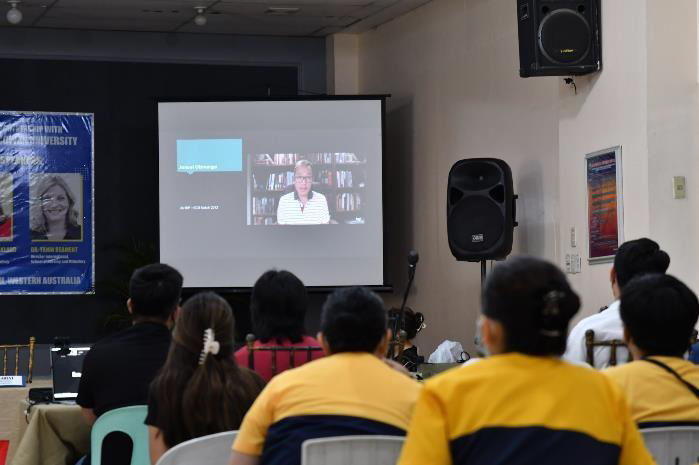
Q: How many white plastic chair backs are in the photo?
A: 3